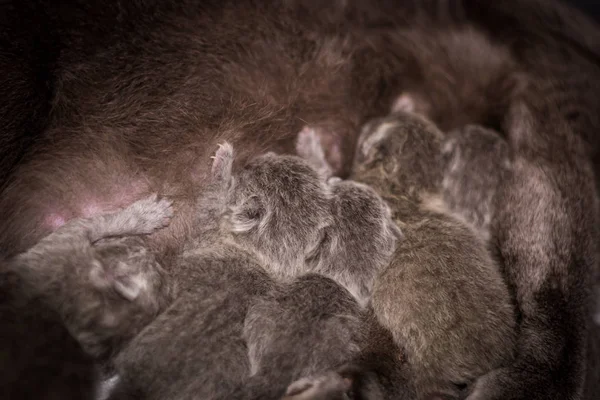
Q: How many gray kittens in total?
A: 5